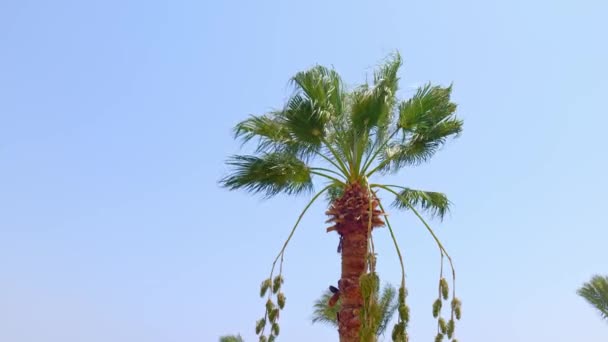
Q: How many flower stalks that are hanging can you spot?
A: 4